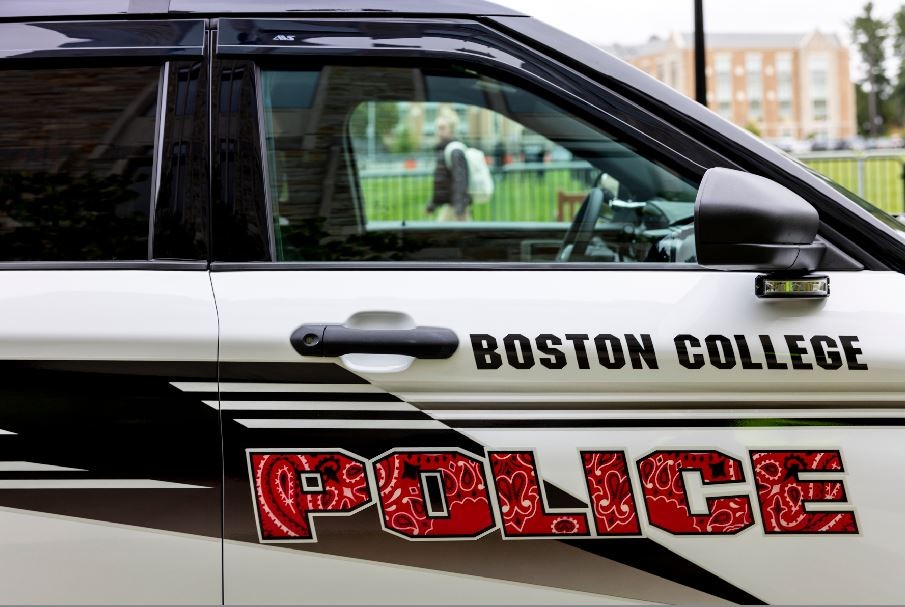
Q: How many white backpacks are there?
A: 1